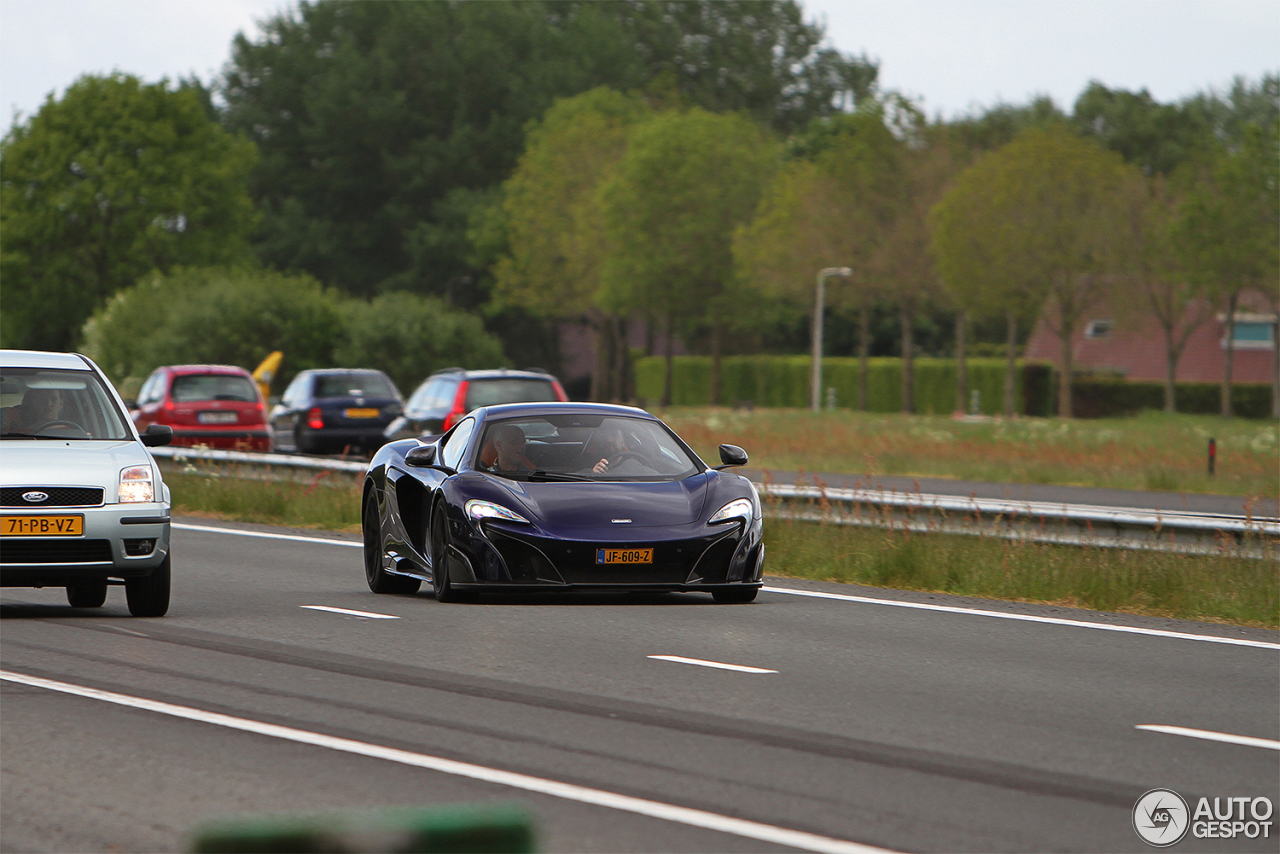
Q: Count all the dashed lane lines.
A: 3